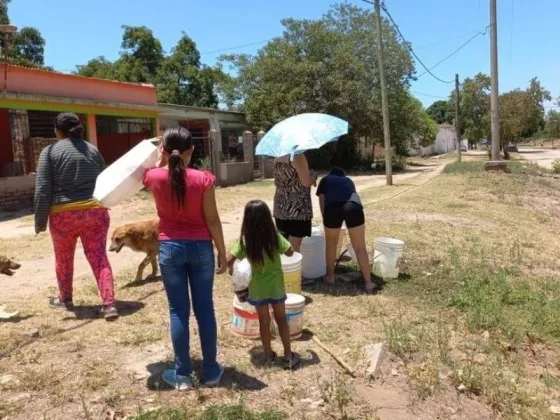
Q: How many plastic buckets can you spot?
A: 5